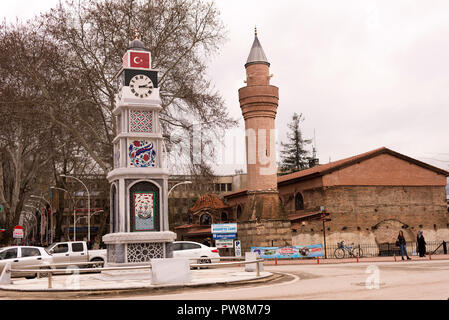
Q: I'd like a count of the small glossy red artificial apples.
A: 0